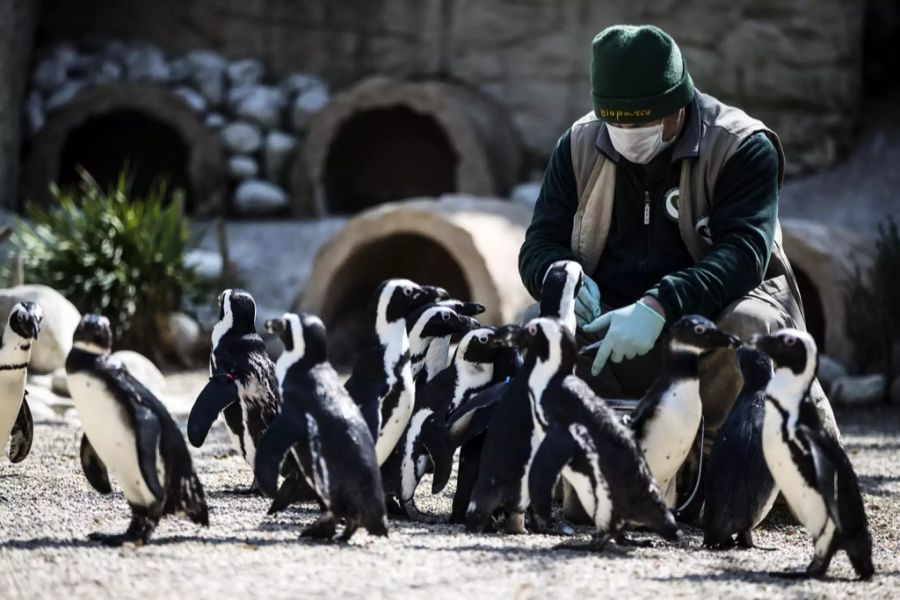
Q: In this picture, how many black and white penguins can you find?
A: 13